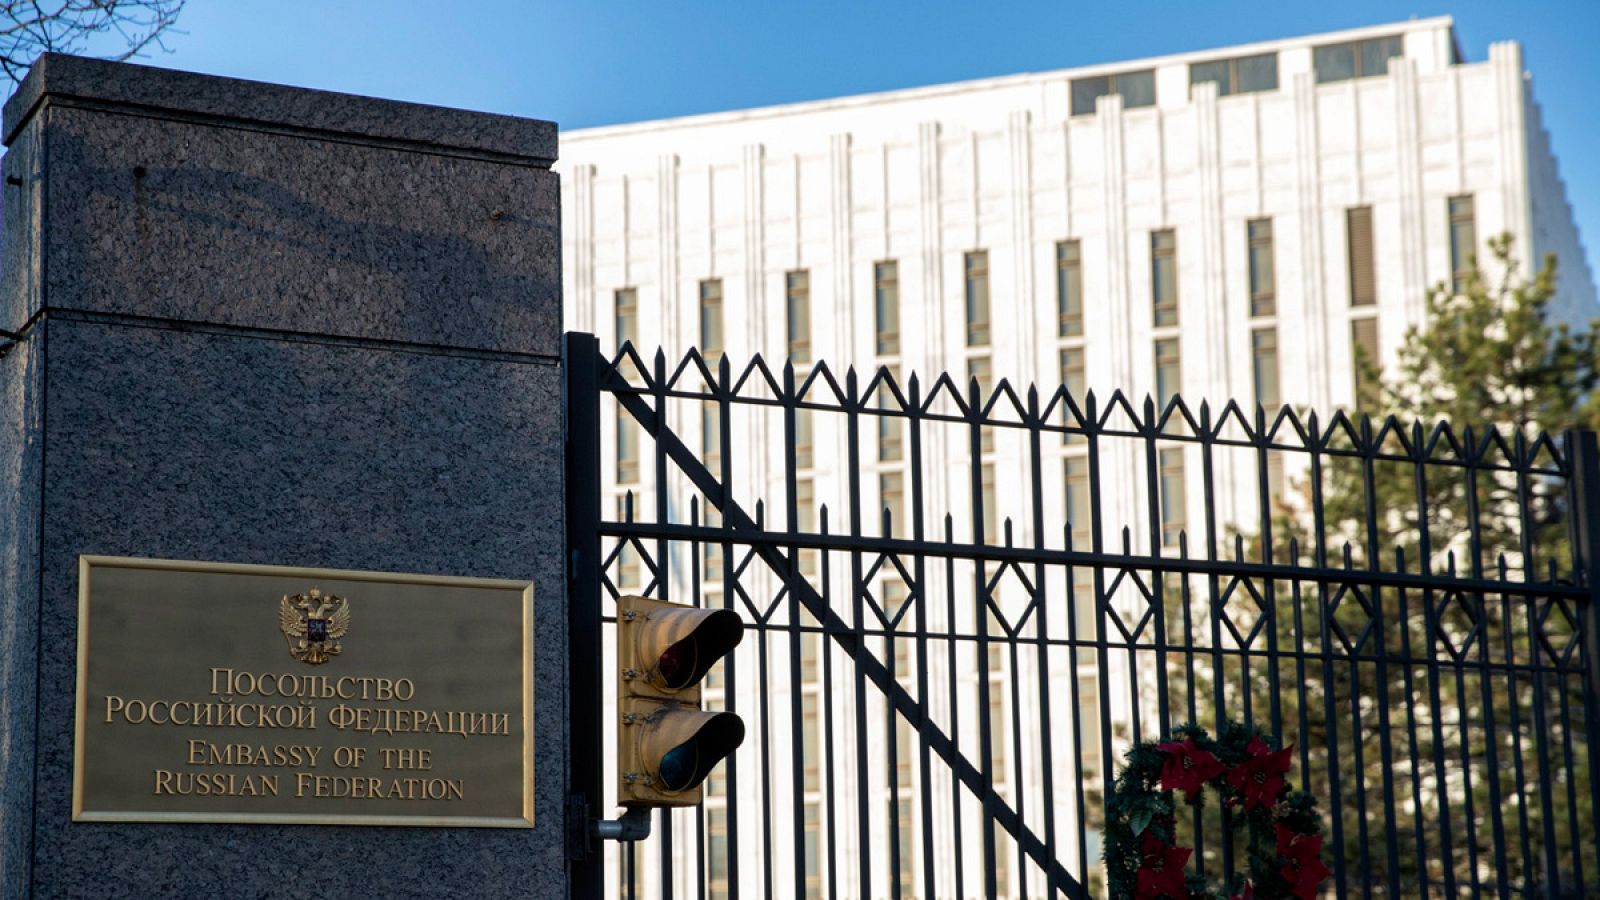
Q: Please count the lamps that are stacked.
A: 2